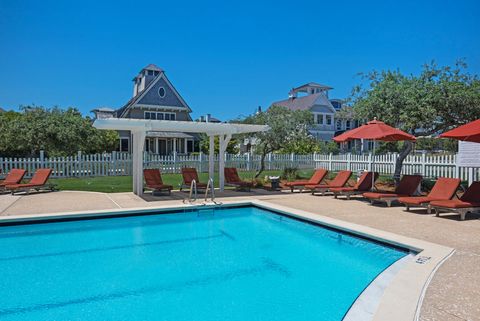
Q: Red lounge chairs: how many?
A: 11